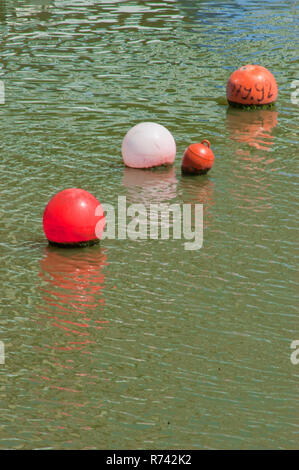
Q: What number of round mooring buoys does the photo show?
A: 4